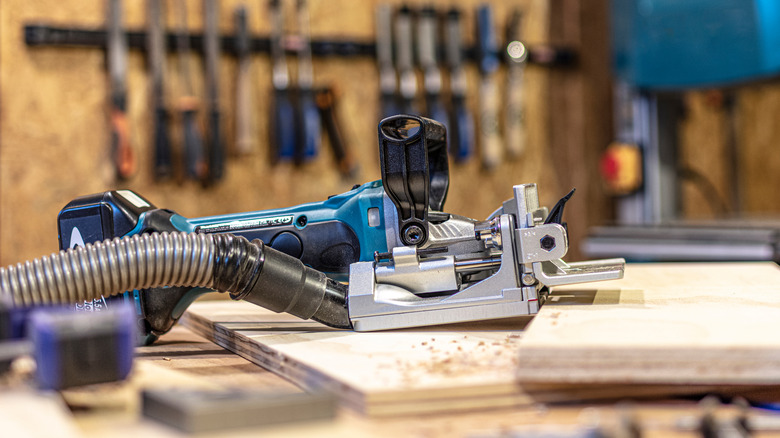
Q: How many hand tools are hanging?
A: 14